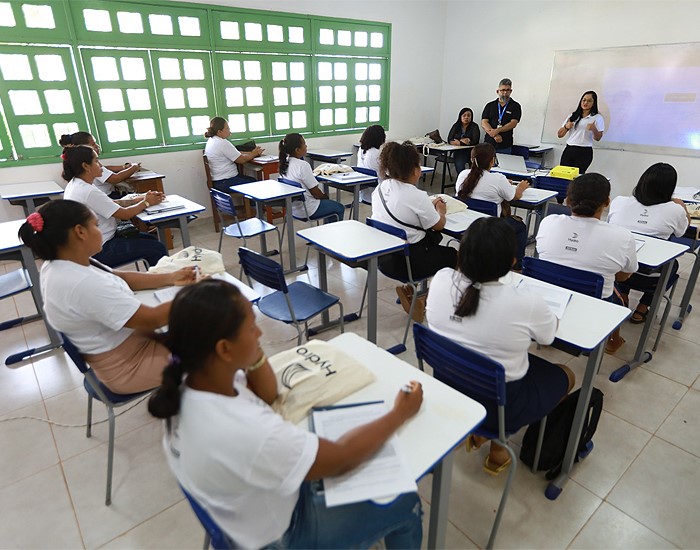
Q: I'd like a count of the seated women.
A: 13